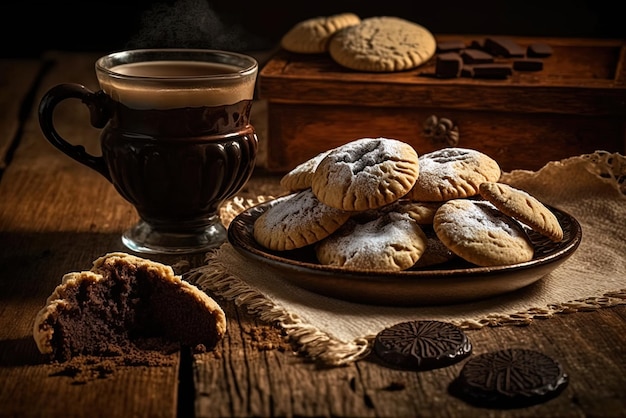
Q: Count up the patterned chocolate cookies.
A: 2